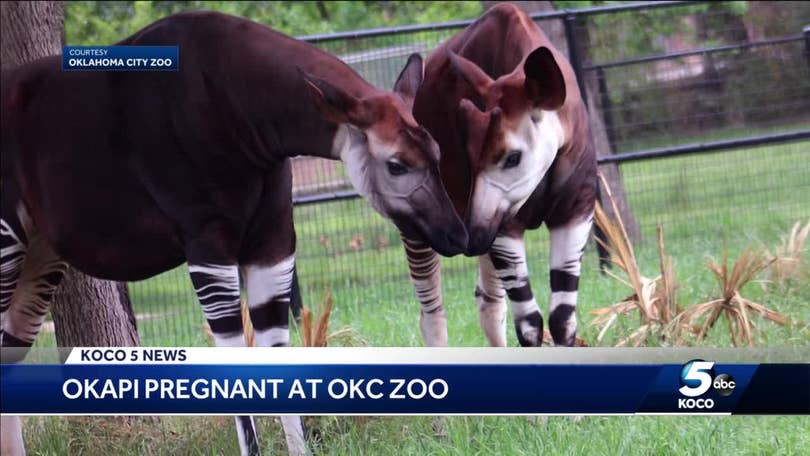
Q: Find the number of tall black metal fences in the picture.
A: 1